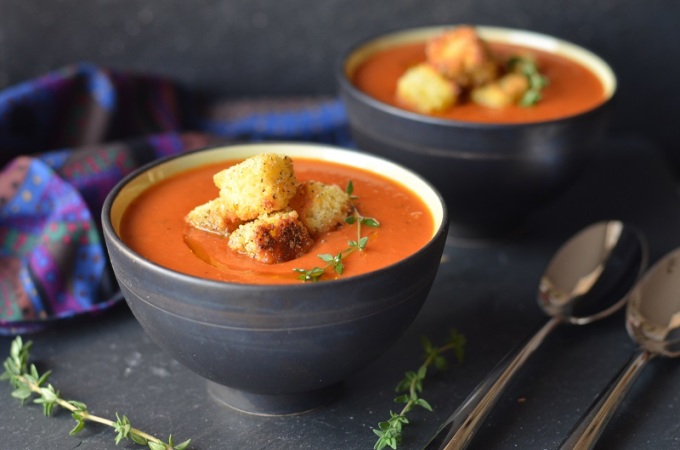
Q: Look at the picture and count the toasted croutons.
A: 7